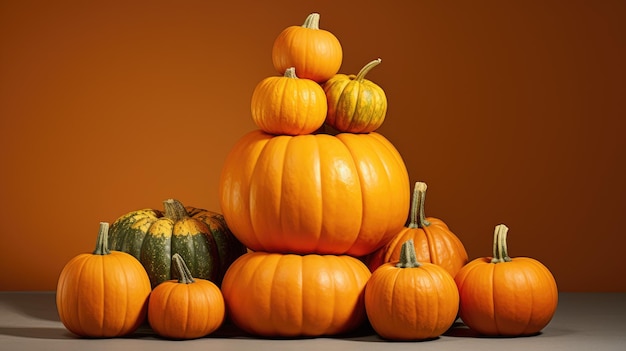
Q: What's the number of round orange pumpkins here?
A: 9